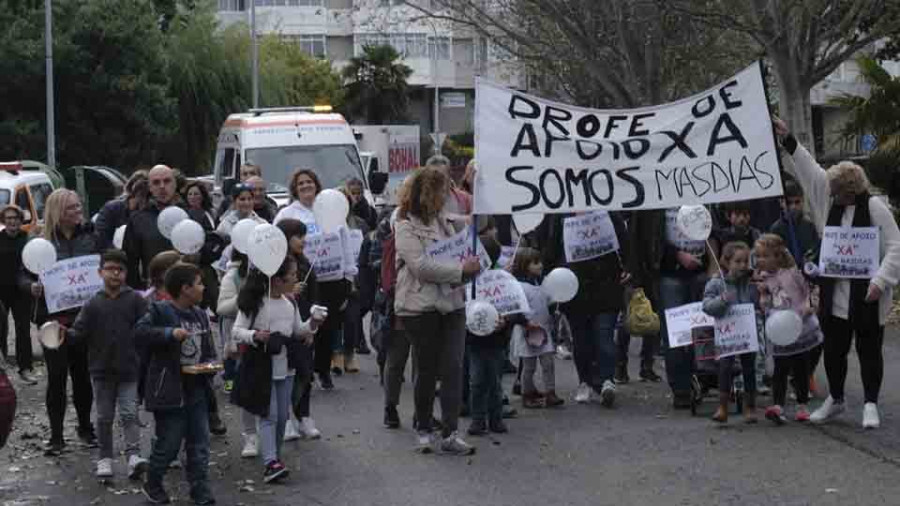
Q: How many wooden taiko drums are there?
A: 0